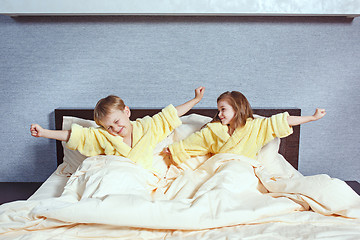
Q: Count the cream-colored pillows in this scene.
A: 2